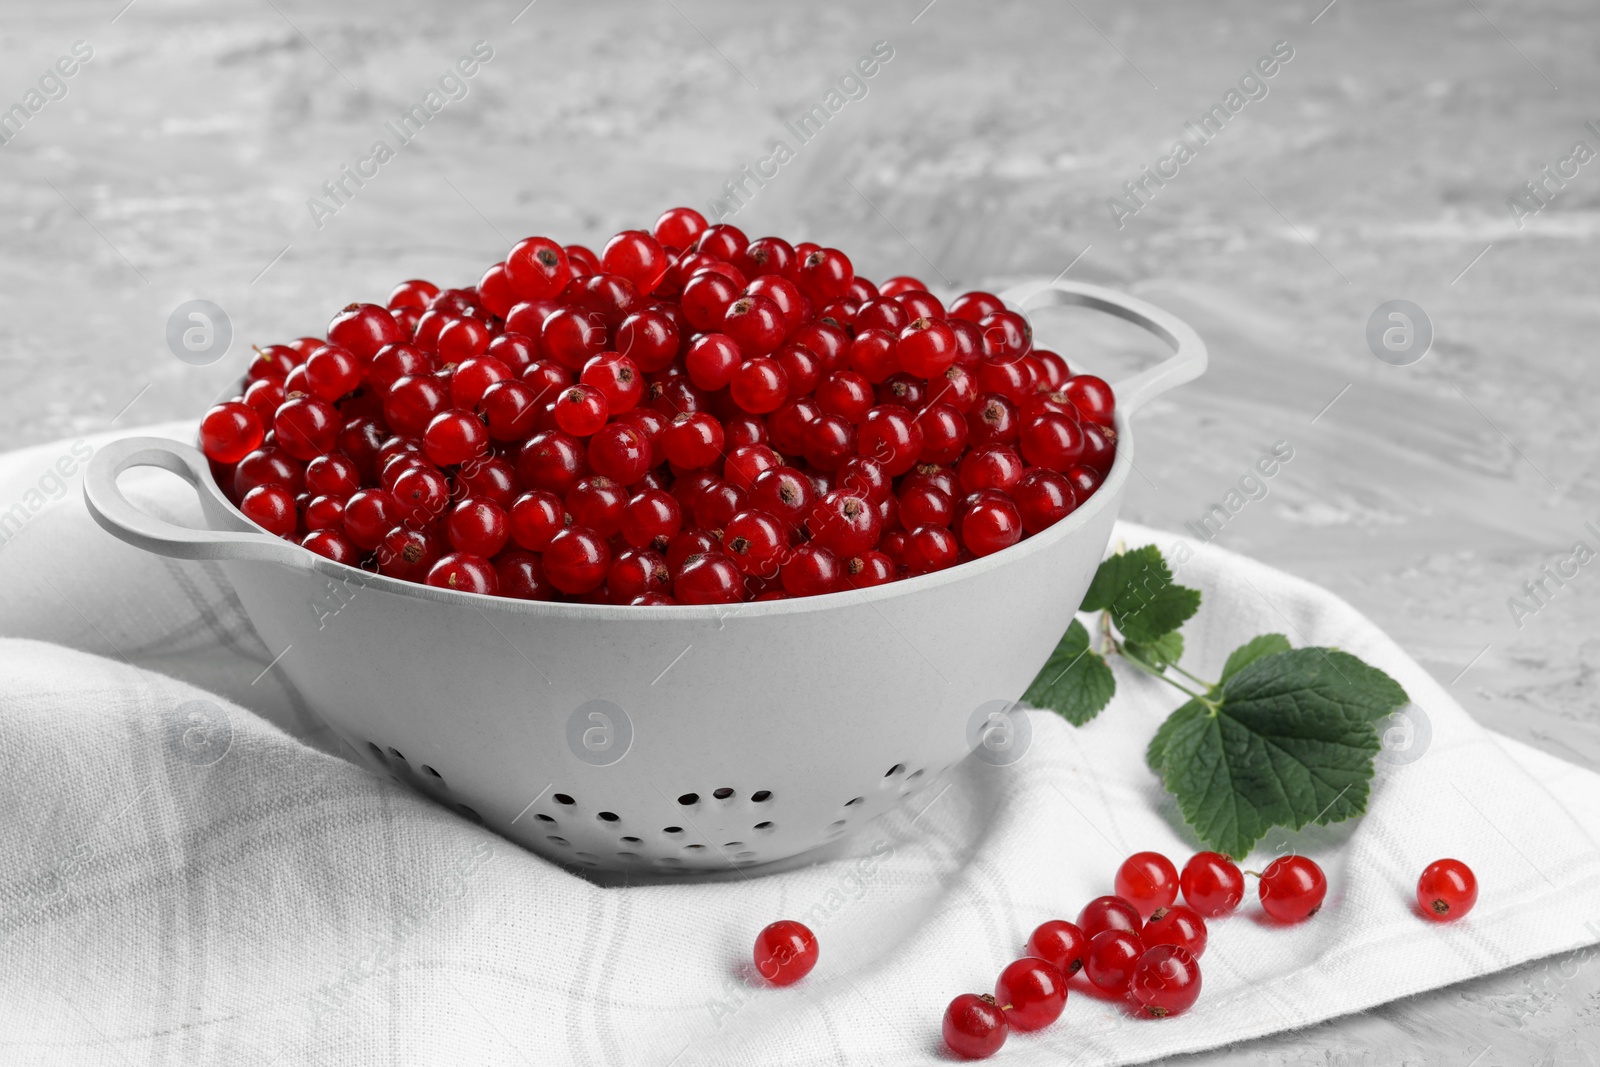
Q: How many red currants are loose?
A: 12